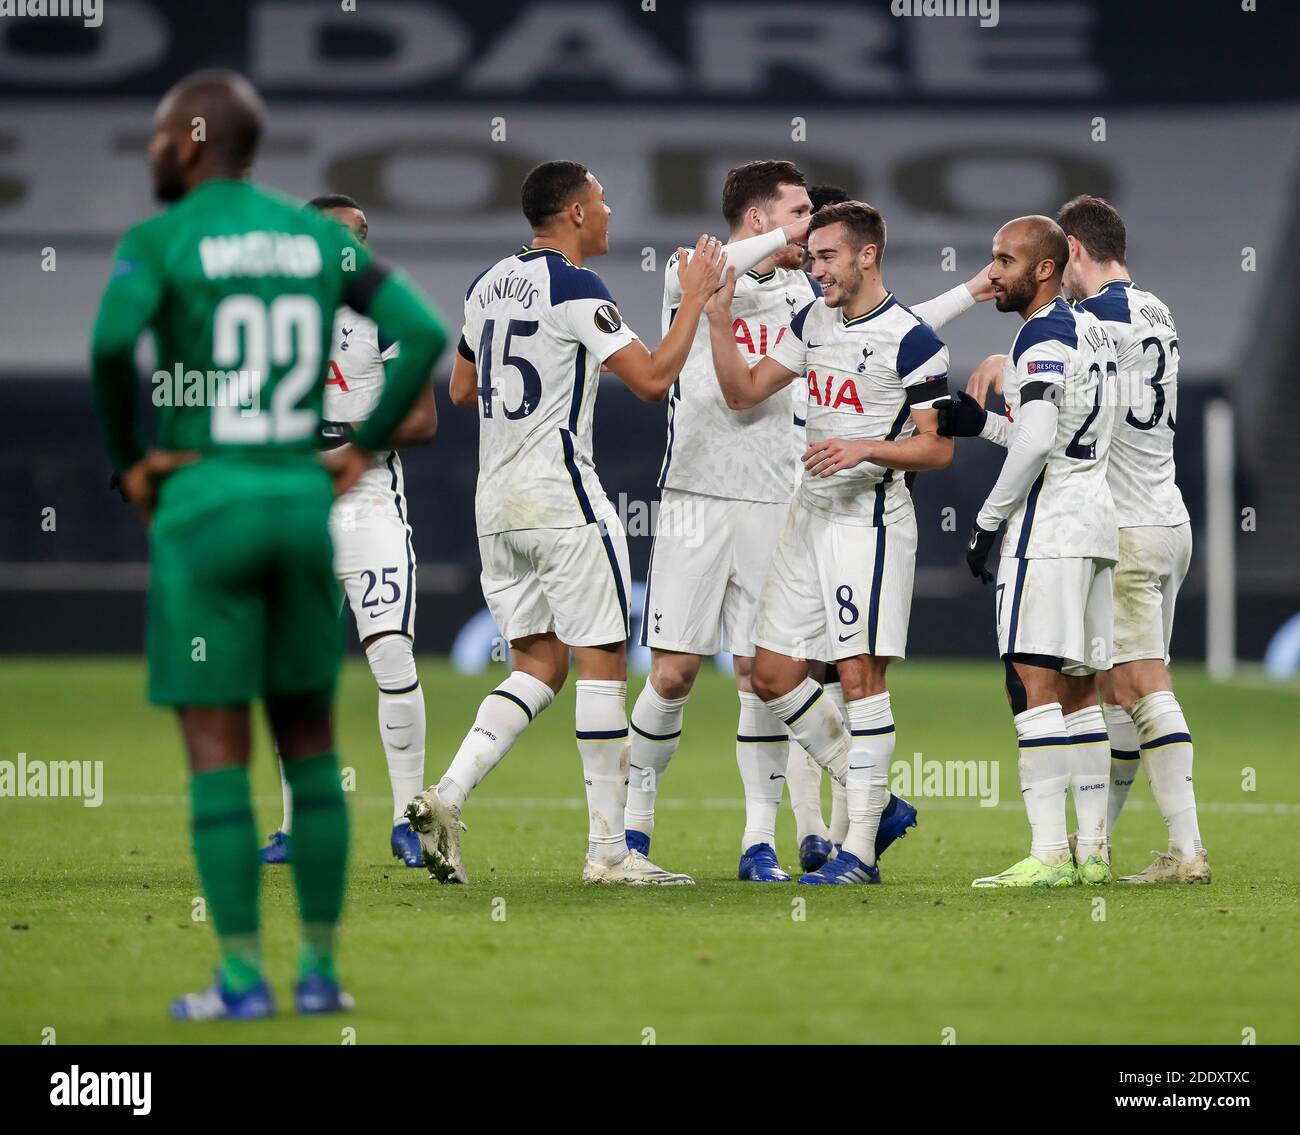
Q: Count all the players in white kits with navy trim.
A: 7